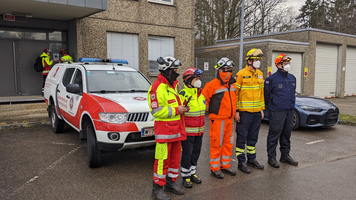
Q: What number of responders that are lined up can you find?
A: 5